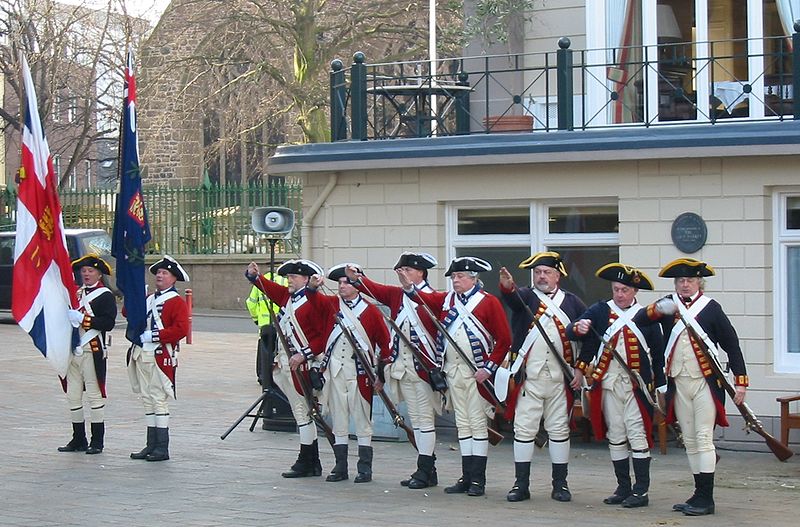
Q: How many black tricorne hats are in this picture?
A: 9